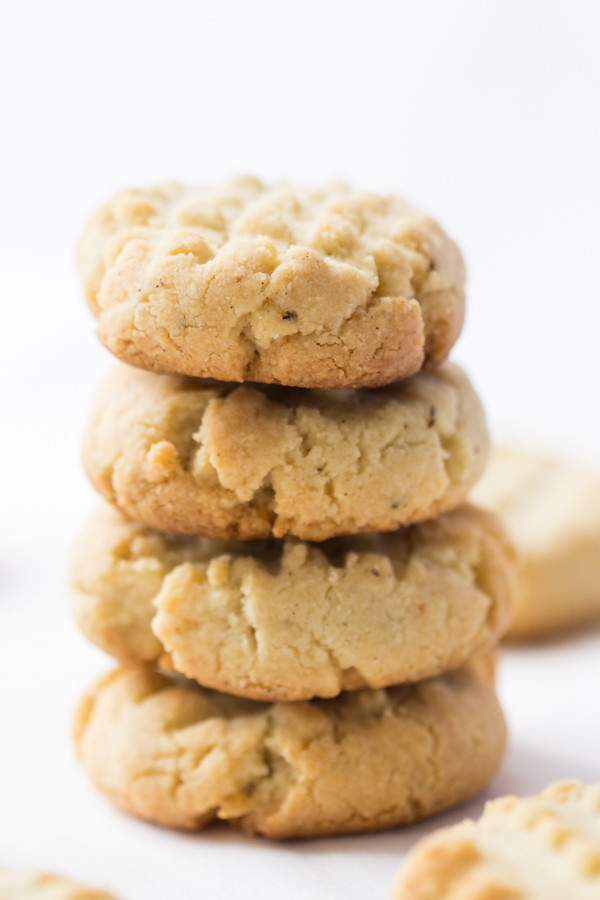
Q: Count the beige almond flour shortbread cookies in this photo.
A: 7